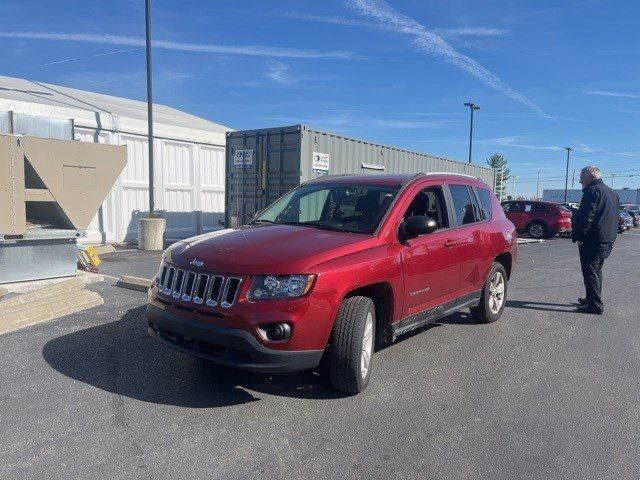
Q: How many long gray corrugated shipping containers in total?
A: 1